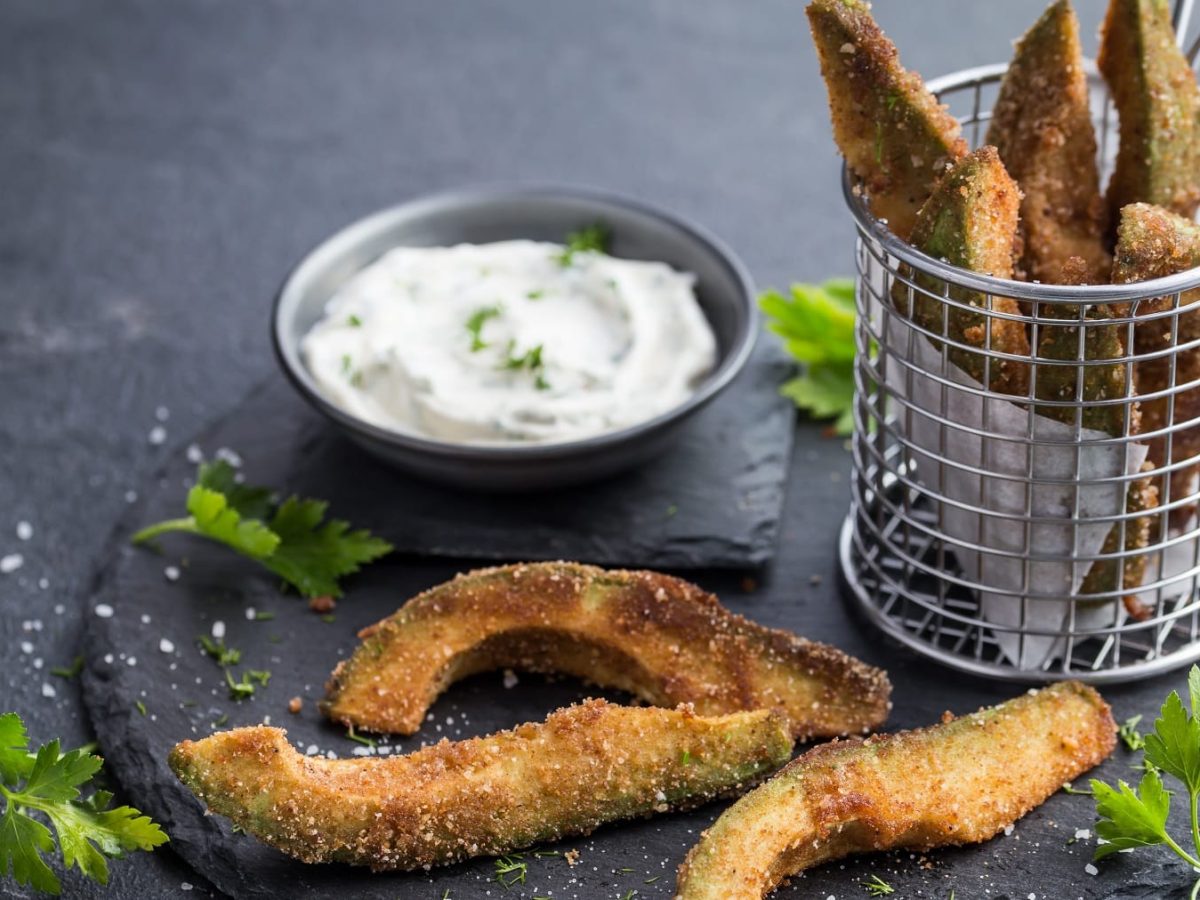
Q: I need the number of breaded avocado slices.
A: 9